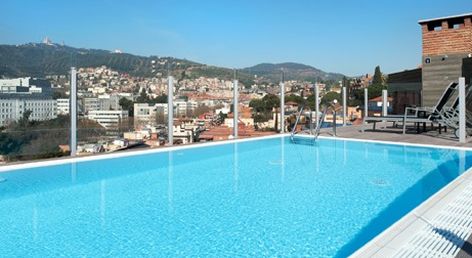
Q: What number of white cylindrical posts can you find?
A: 9